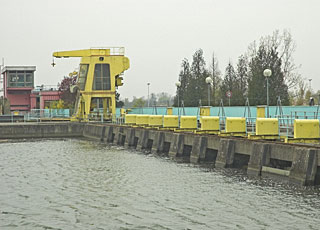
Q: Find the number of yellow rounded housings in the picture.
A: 9